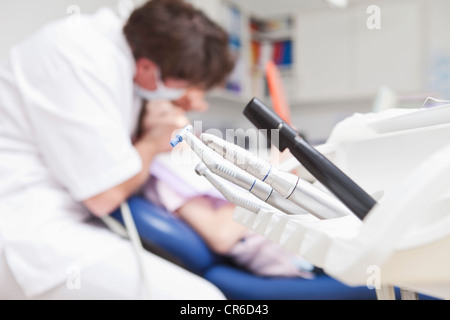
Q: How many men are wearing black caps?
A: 0